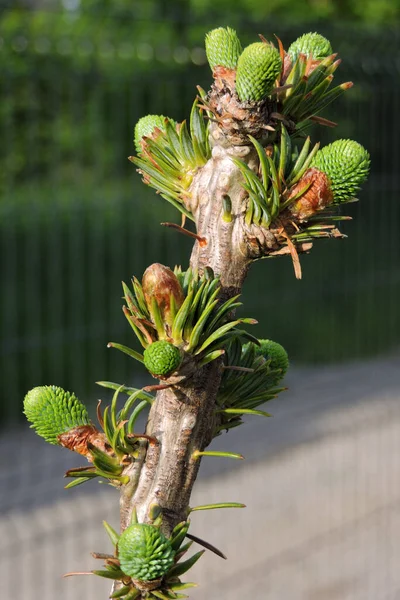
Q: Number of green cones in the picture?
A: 9